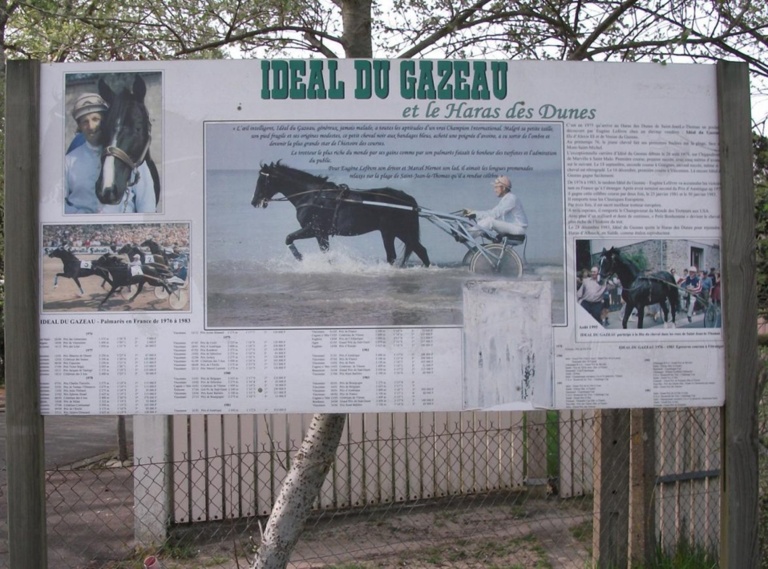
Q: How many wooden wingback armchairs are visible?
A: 0